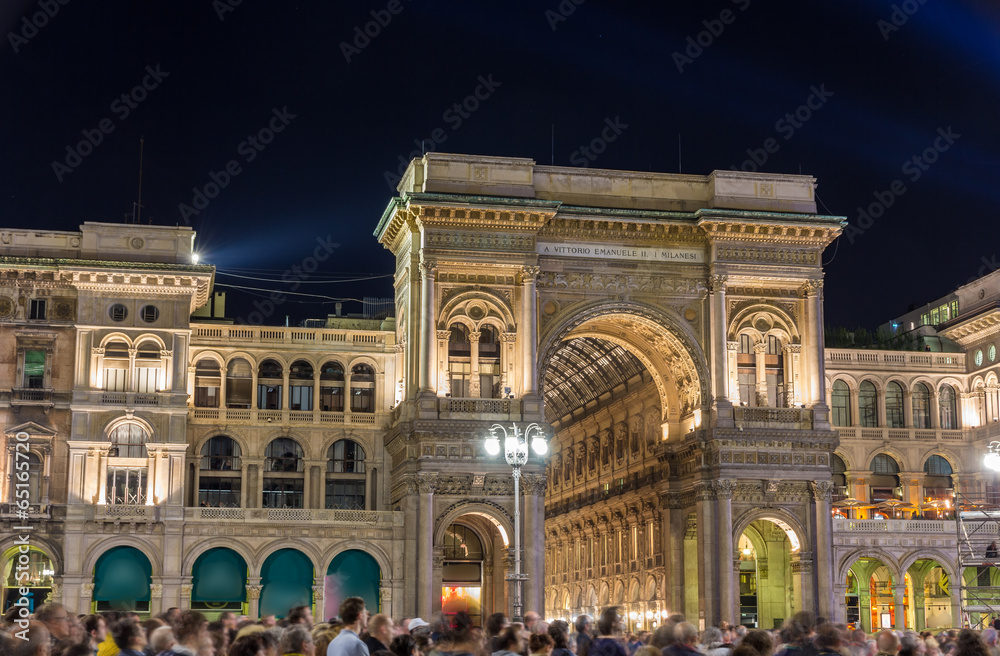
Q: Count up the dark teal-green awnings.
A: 4